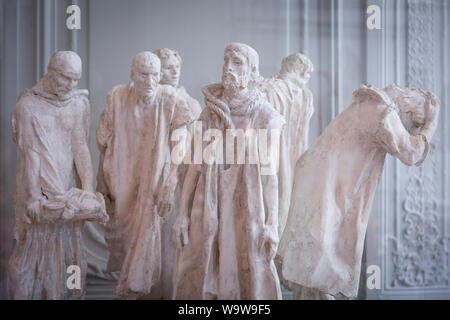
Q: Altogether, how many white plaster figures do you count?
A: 6